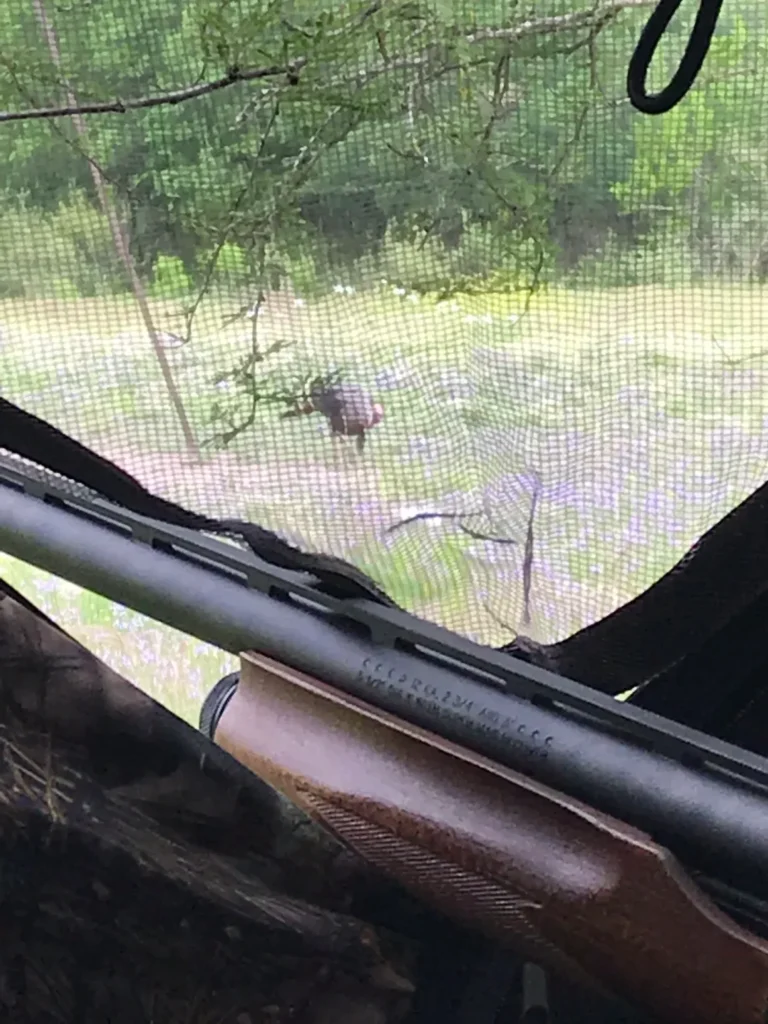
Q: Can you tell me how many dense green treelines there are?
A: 1